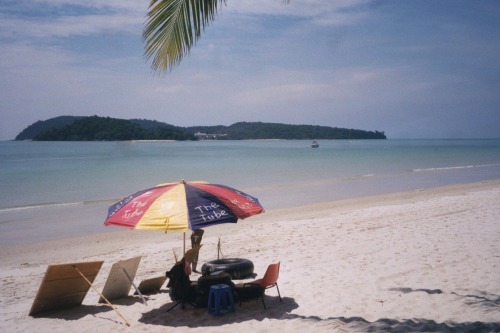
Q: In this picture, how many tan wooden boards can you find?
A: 3